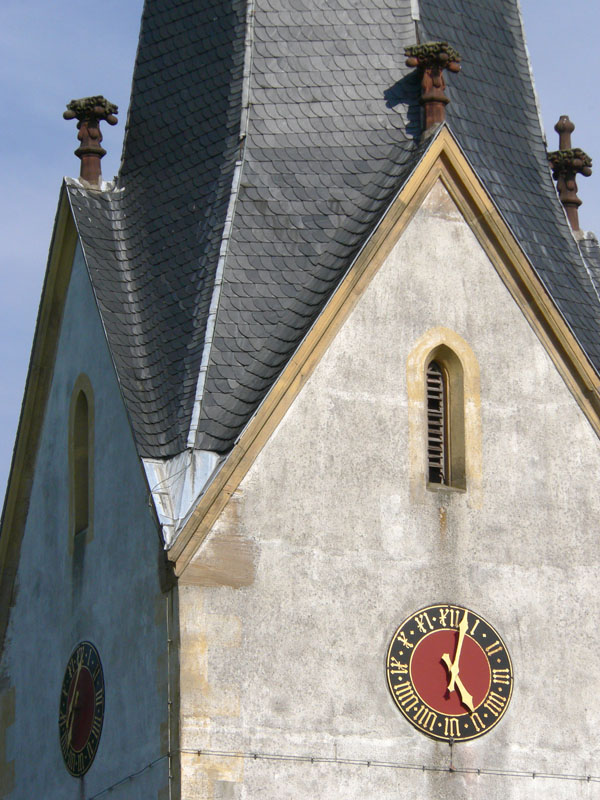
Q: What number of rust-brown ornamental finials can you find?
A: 3